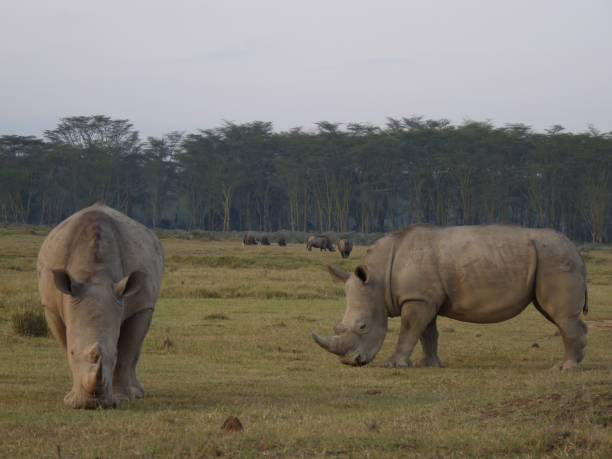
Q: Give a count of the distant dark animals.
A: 5